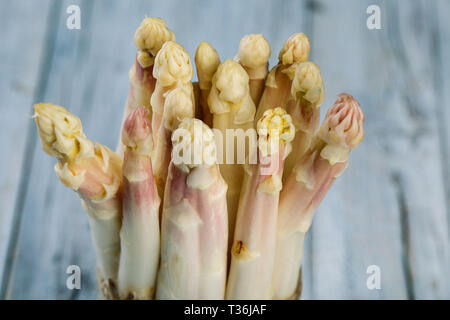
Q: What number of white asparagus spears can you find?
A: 13